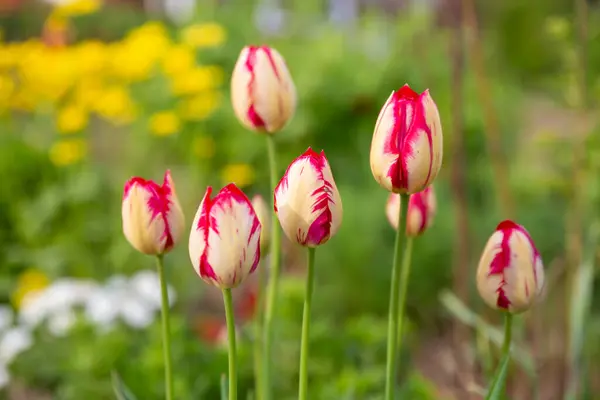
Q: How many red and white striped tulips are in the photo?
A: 7